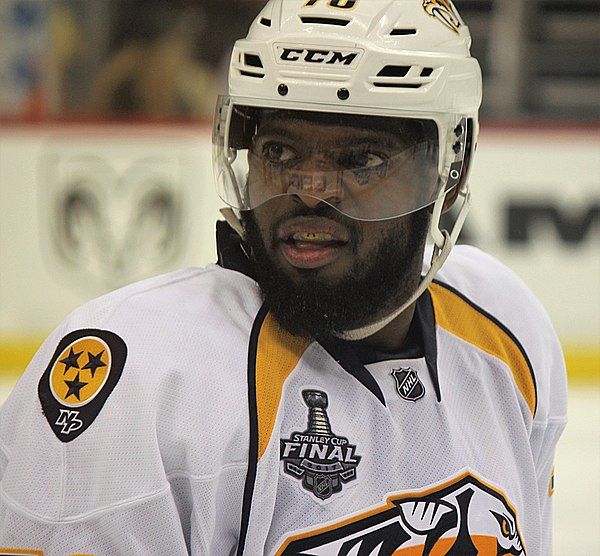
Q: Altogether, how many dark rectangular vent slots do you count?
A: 8